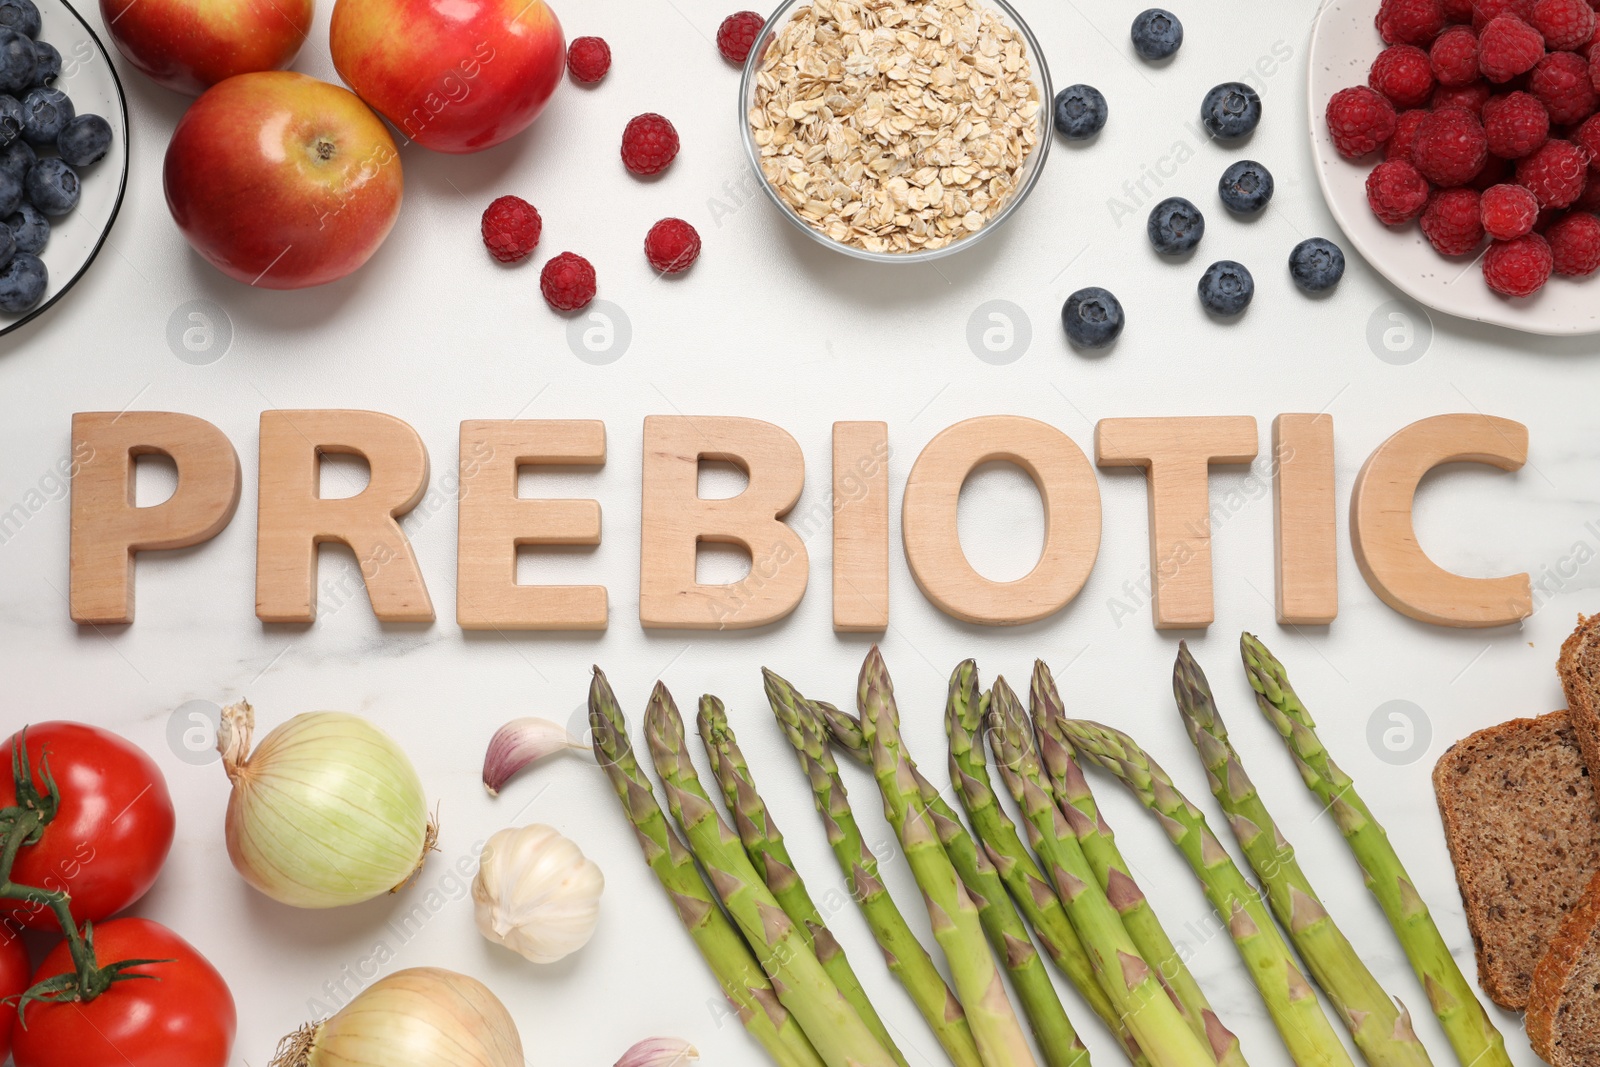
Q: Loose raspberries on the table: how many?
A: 6